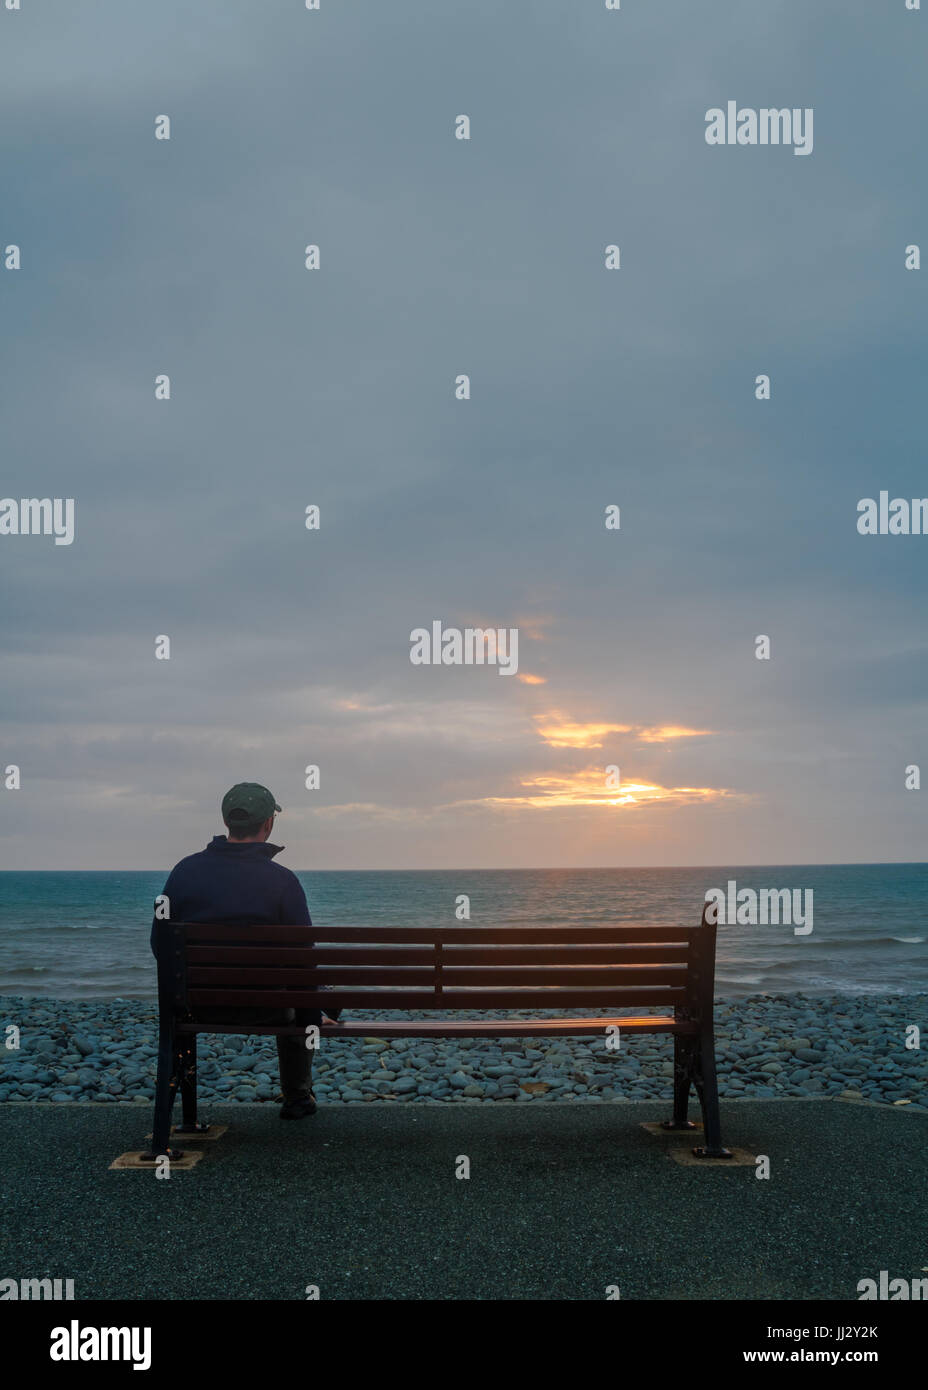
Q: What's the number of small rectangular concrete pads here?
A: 4